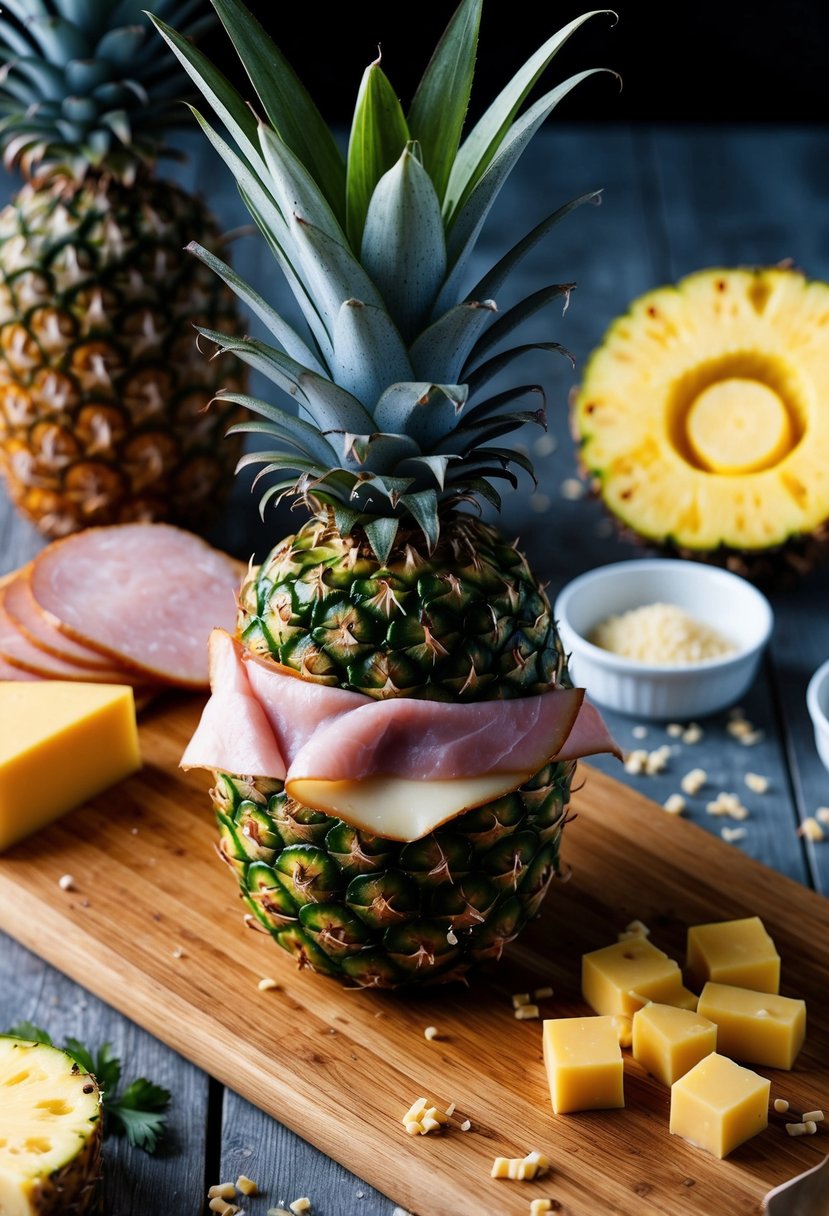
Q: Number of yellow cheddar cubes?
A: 6